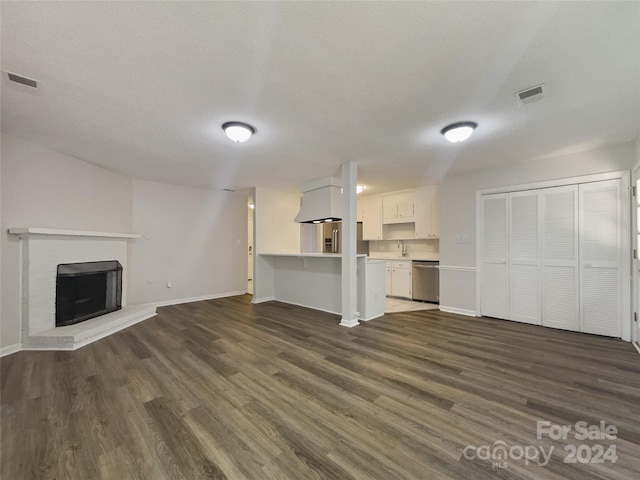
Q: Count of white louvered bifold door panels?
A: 4